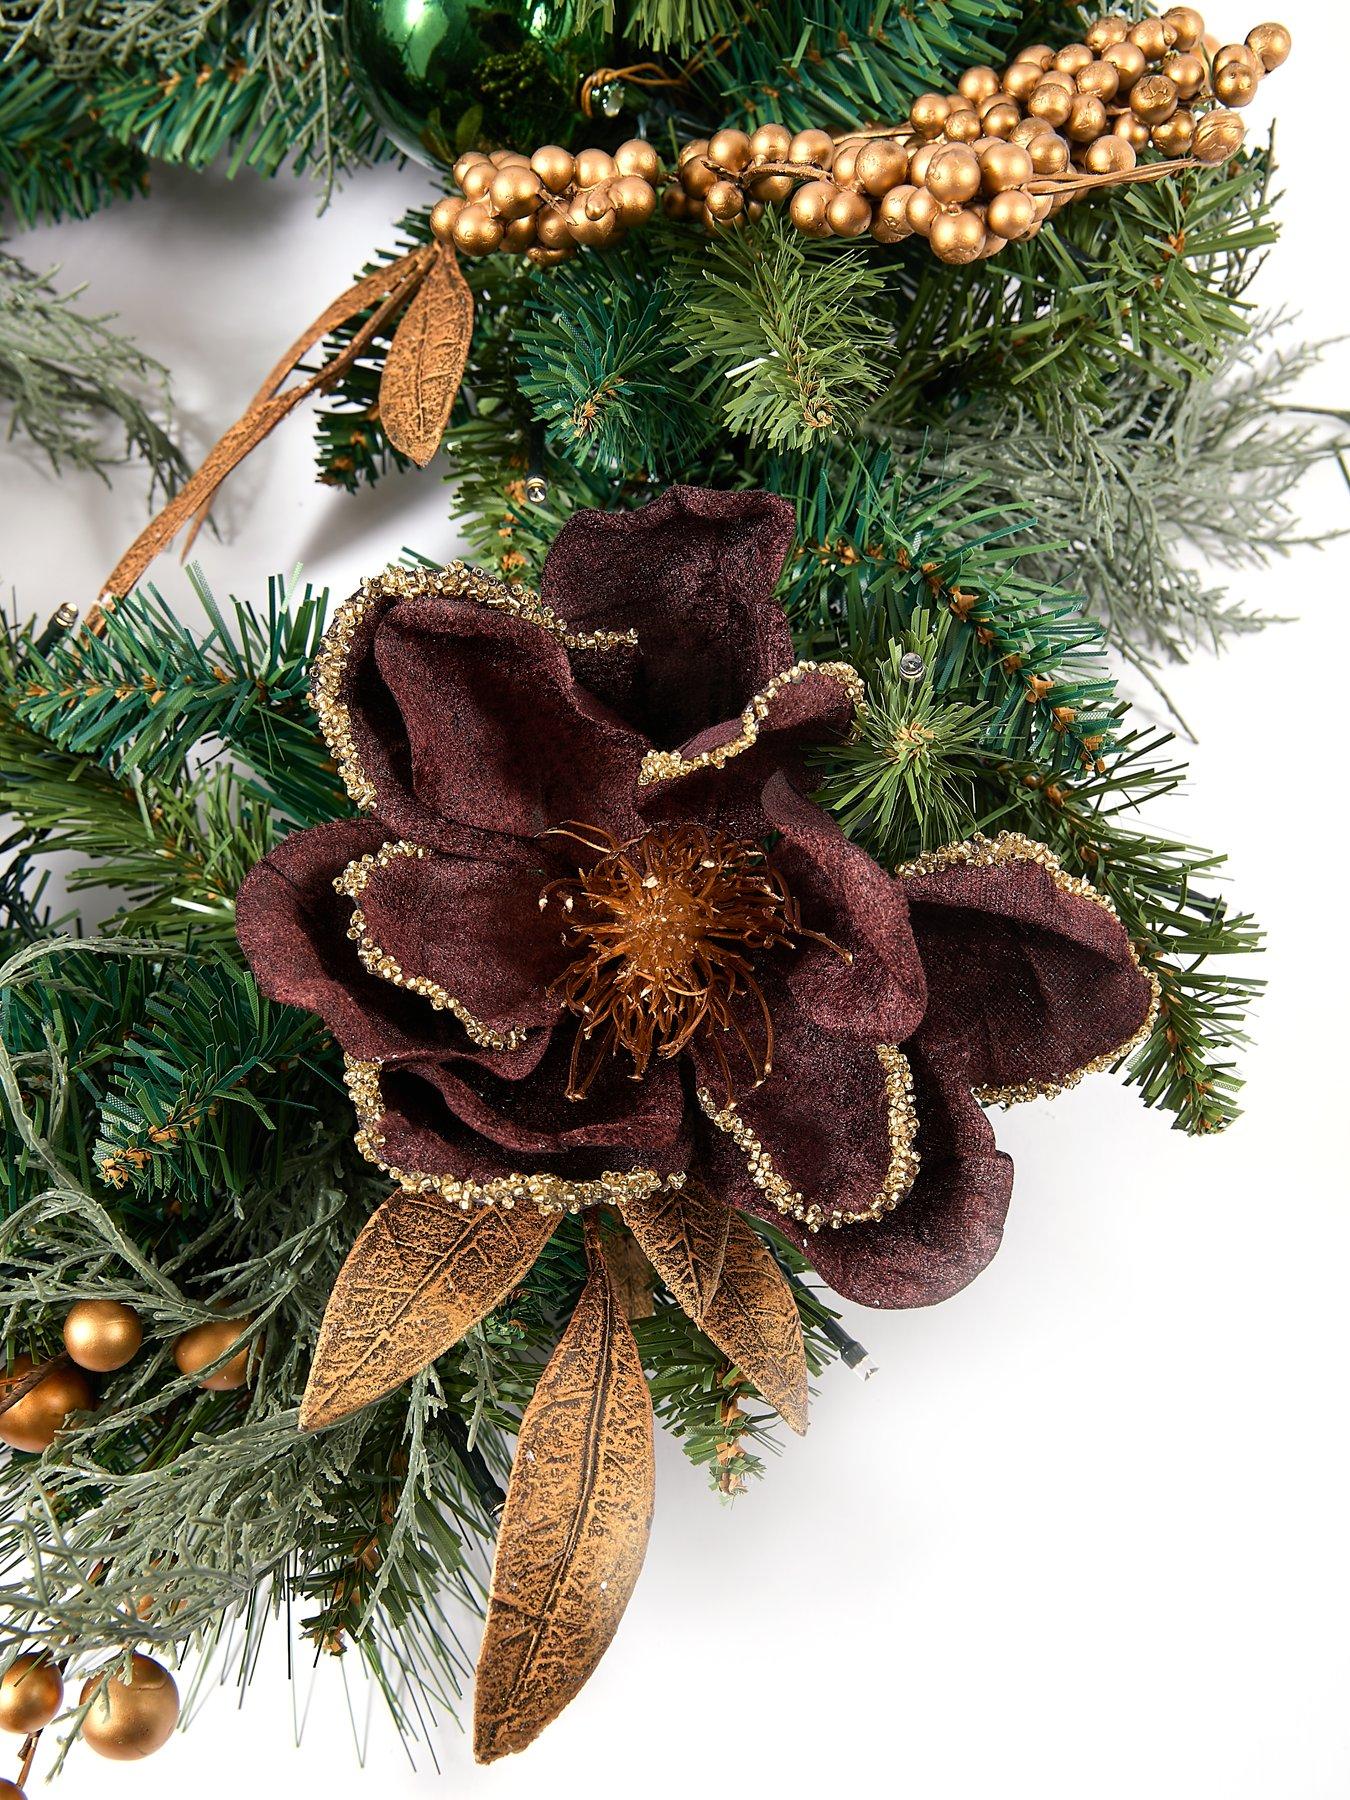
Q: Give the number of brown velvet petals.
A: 12